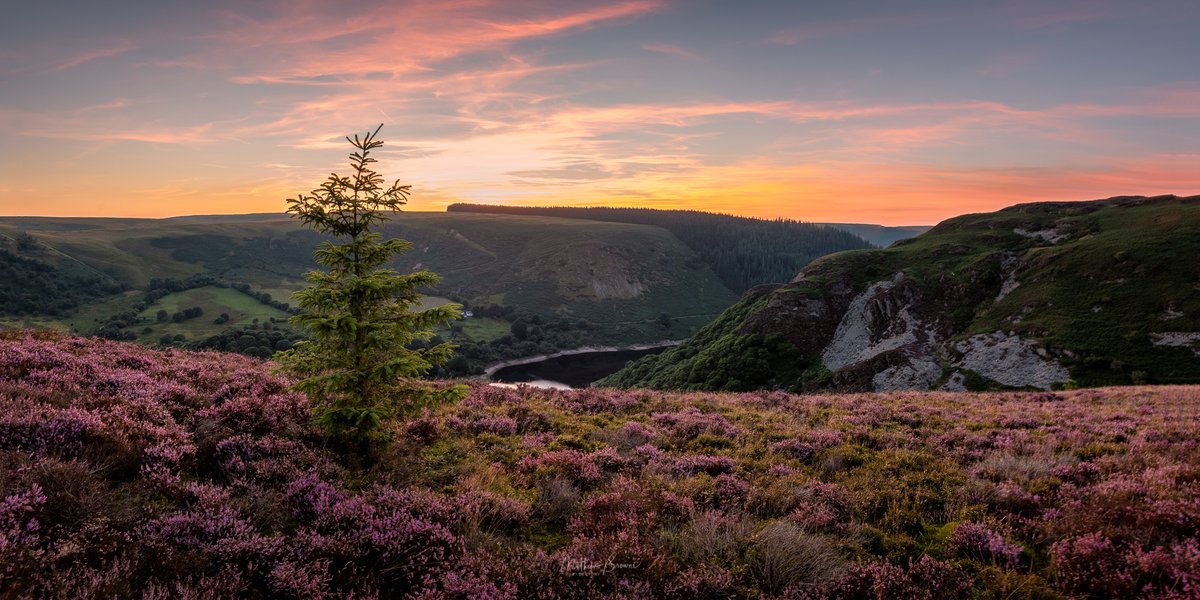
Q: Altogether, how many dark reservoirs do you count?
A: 1